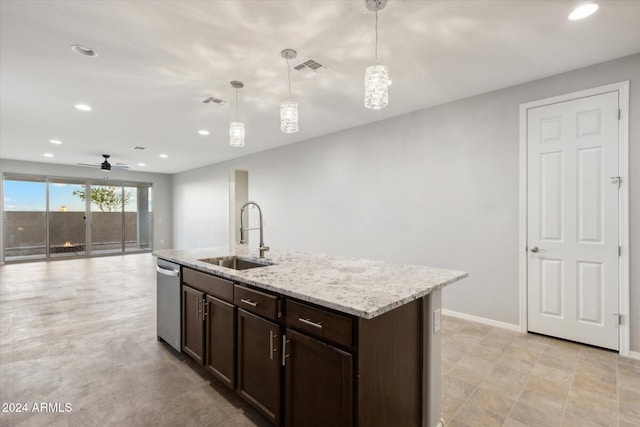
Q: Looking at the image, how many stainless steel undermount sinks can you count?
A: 1